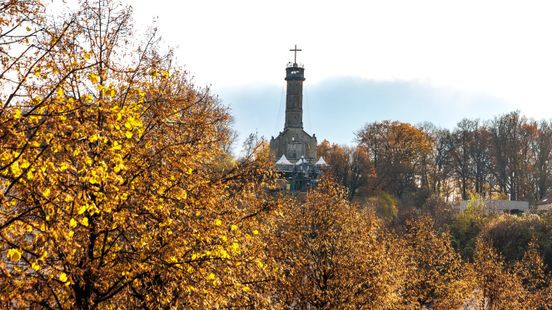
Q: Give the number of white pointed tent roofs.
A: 3